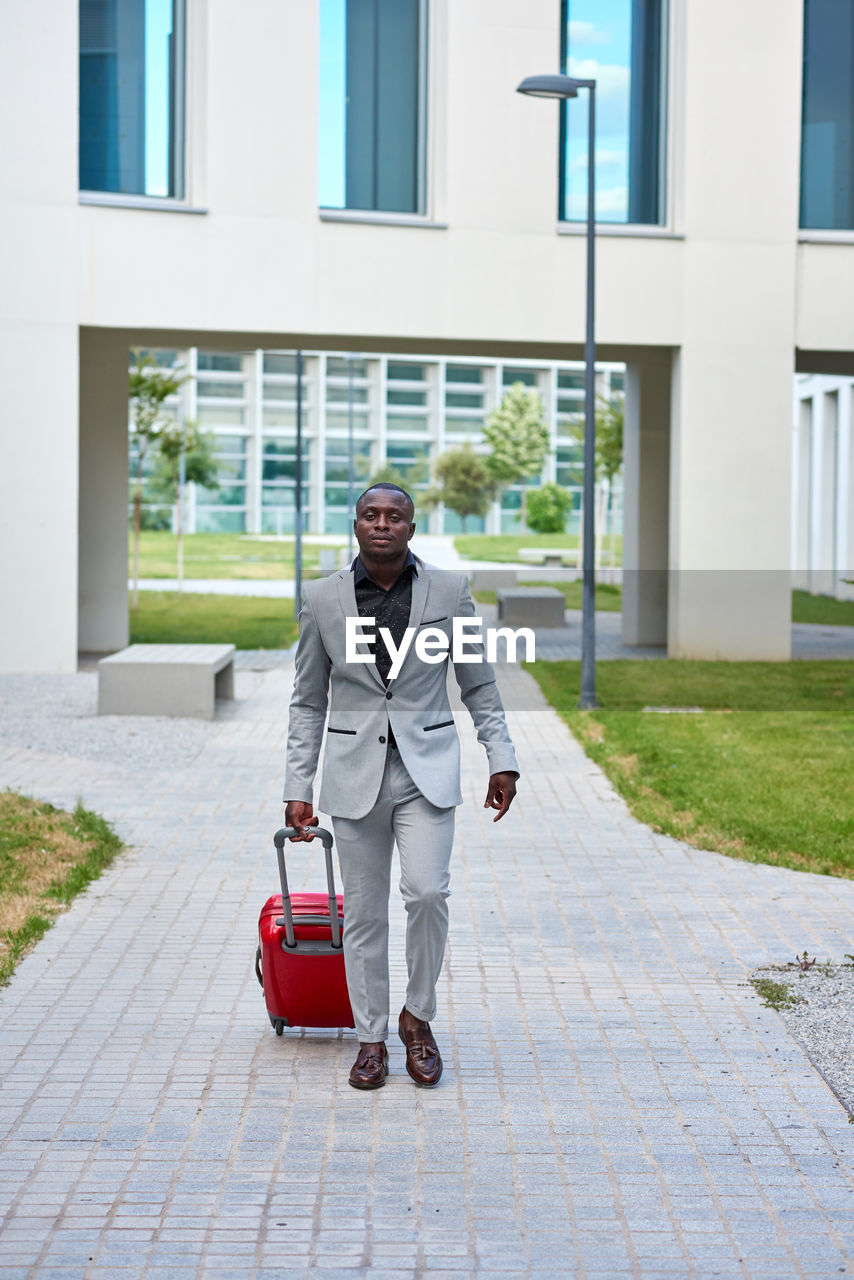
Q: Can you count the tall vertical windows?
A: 4